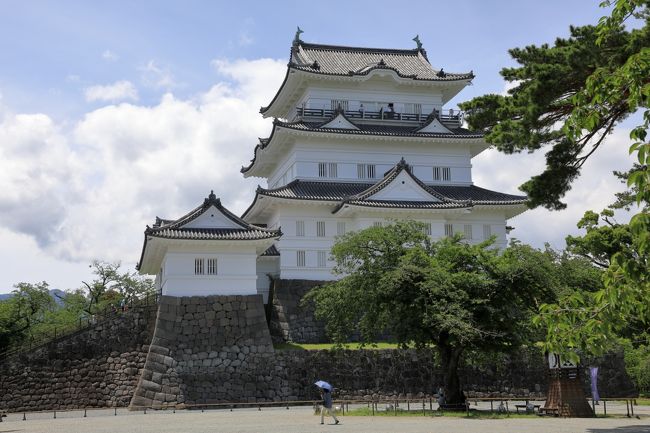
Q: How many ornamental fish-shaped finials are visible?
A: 2